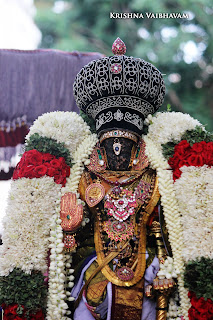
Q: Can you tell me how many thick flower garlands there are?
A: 2